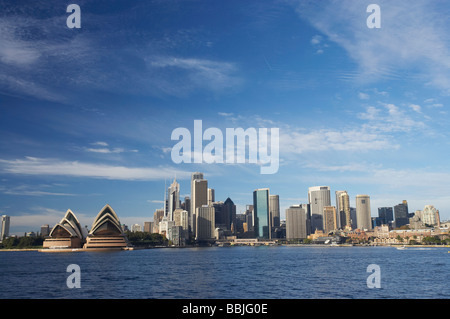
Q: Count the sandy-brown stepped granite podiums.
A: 2